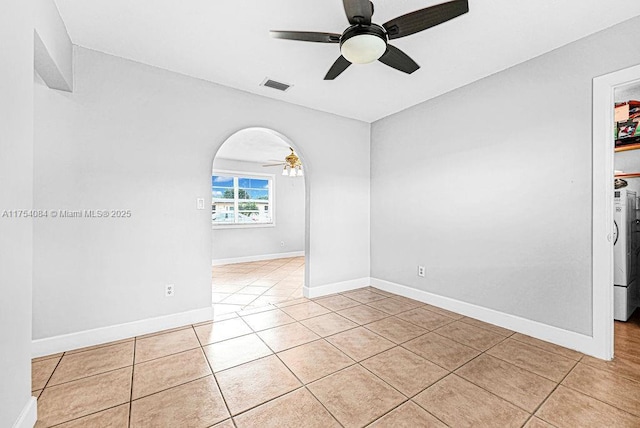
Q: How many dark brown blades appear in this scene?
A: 5